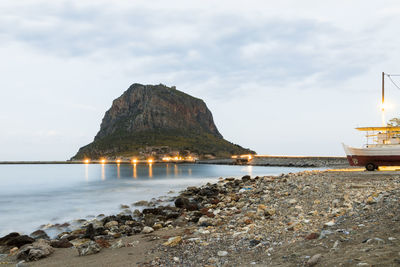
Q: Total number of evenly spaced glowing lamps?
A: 5